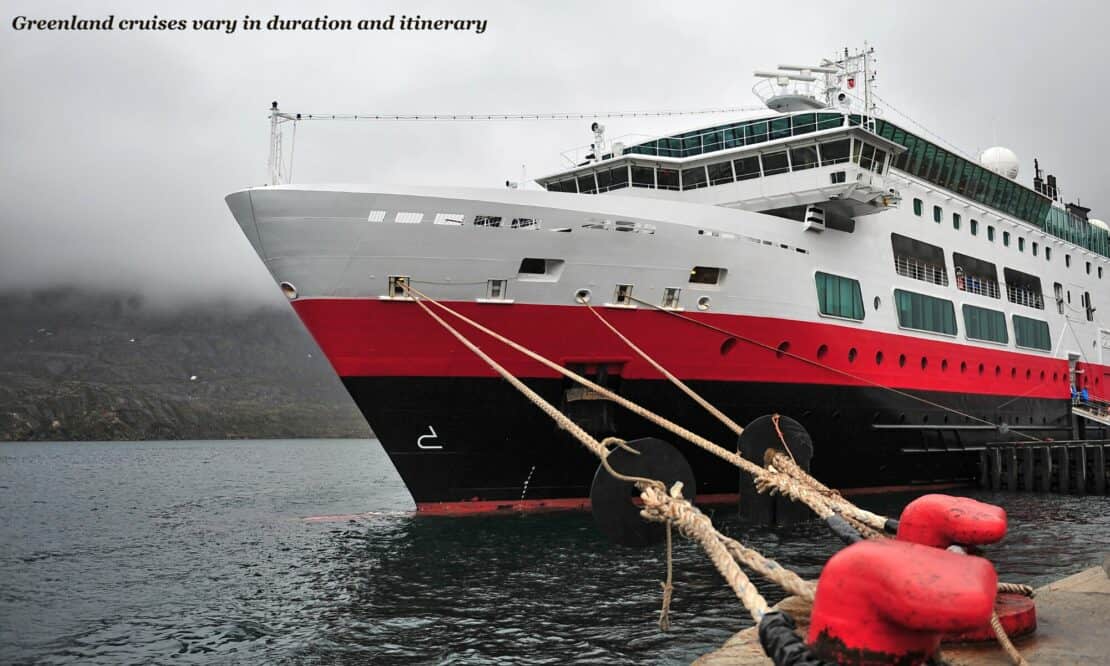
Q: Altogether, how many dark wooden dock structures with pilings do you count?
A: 1